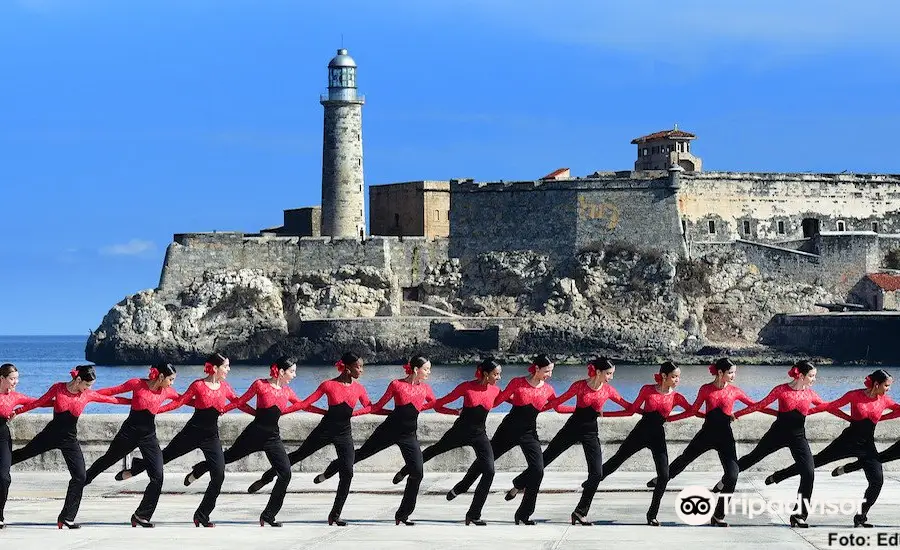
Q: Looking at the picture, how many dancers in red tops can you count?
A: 14